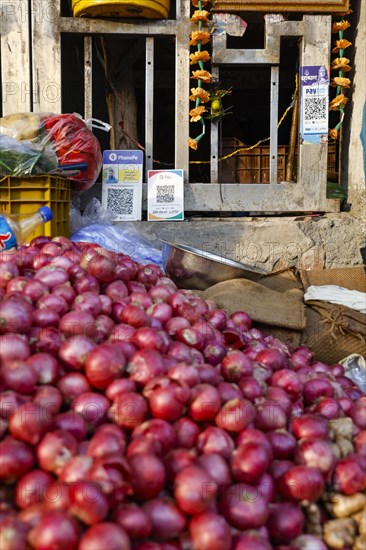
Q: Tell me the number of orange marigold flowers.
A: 15